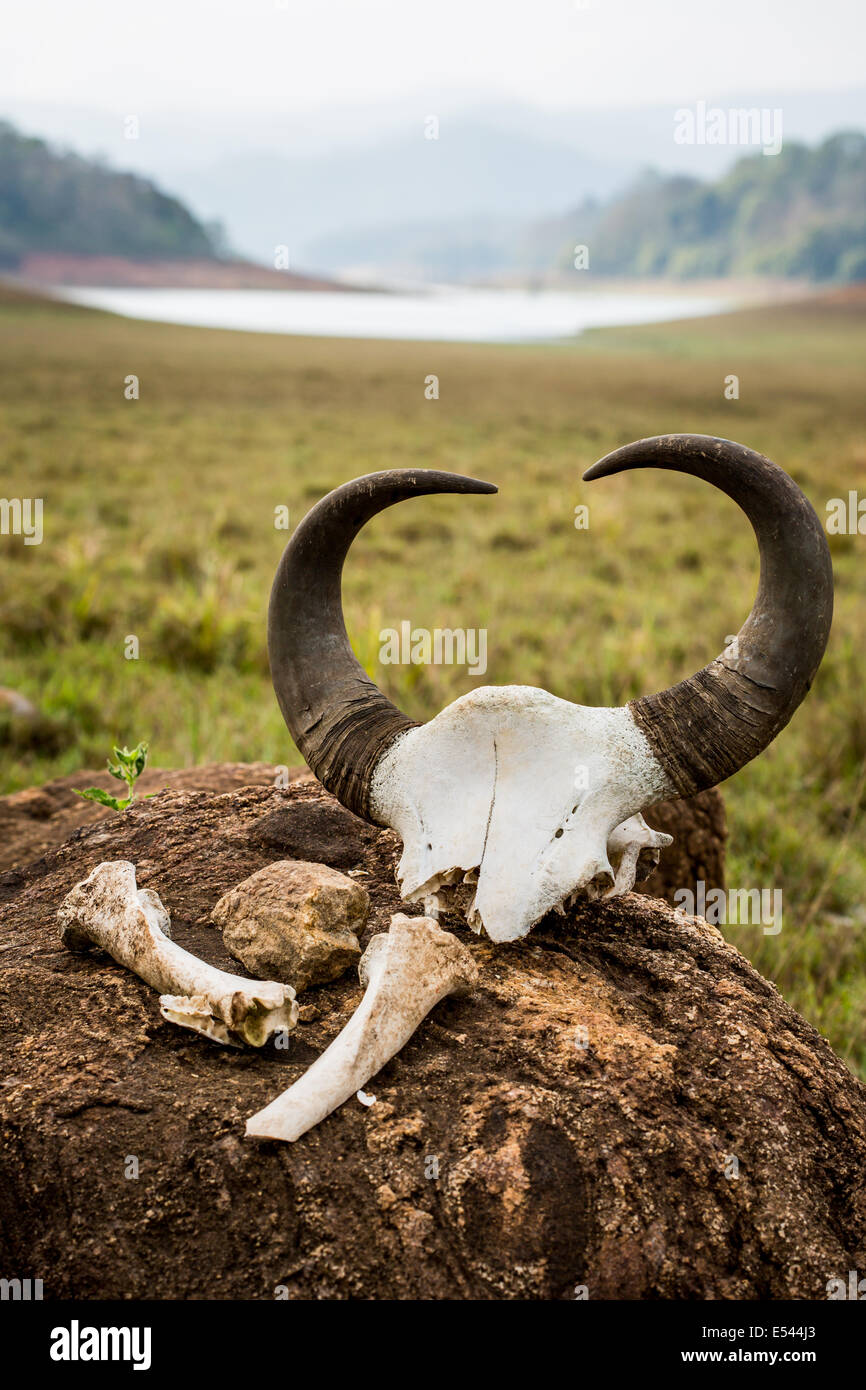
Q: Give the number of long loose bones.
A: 2